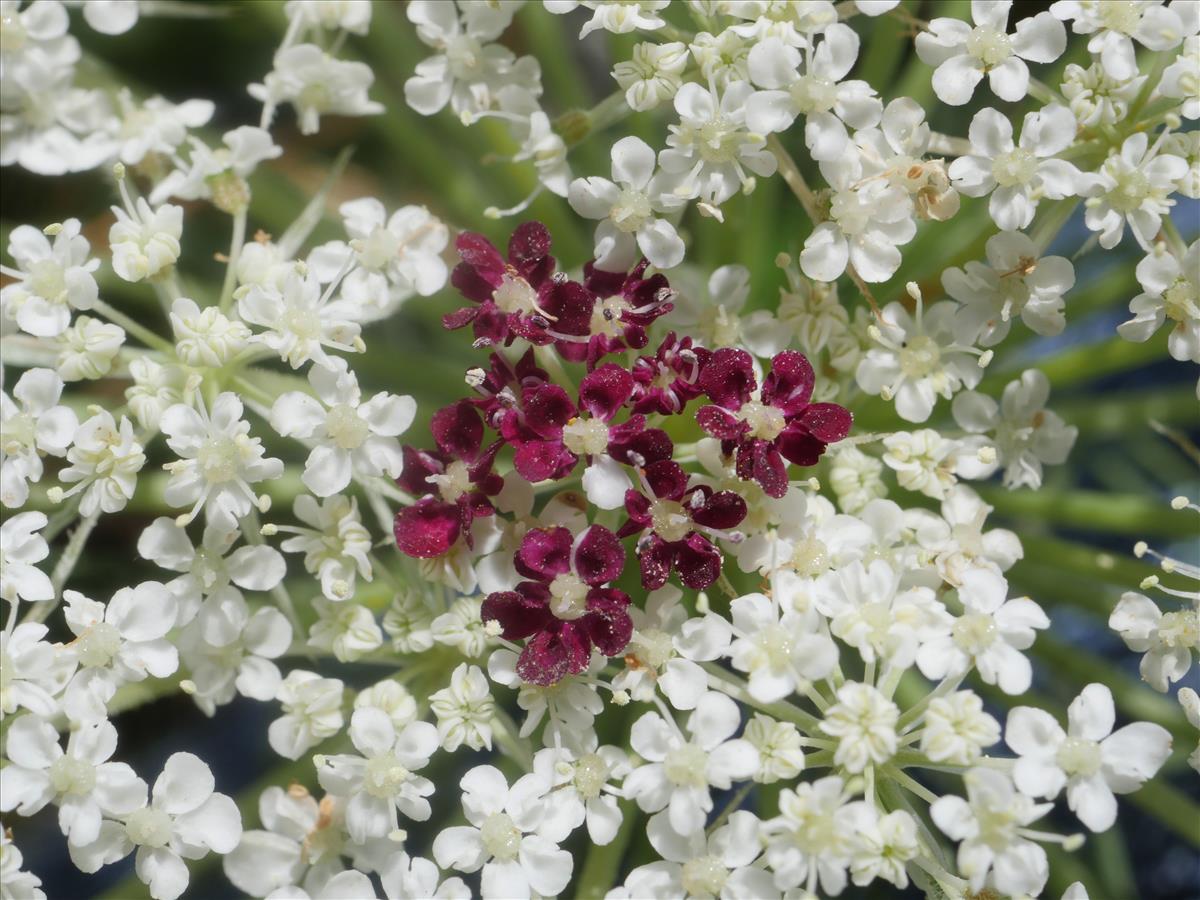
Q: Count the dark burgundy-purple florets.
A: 9